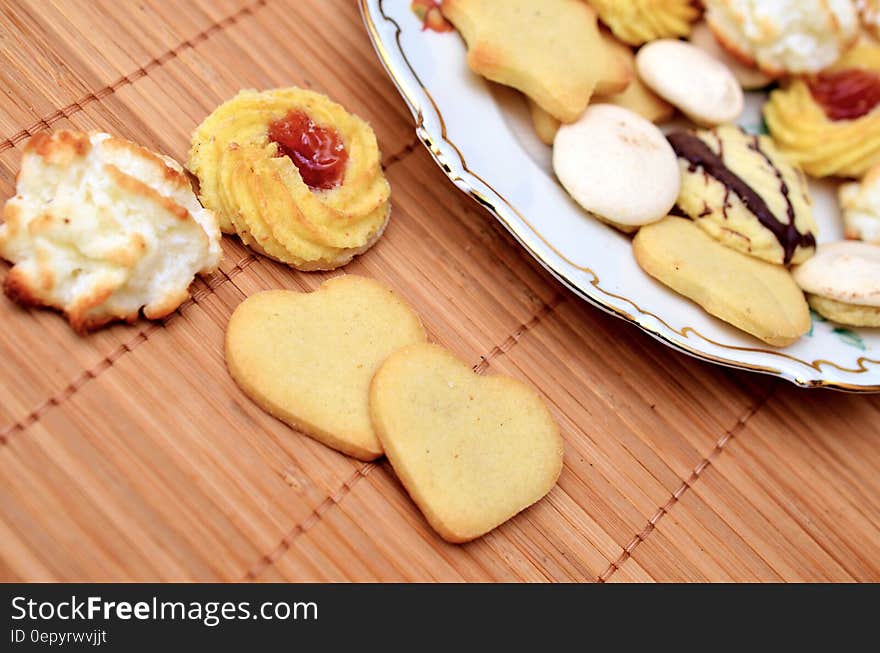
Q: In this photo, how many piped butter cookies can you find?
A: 3